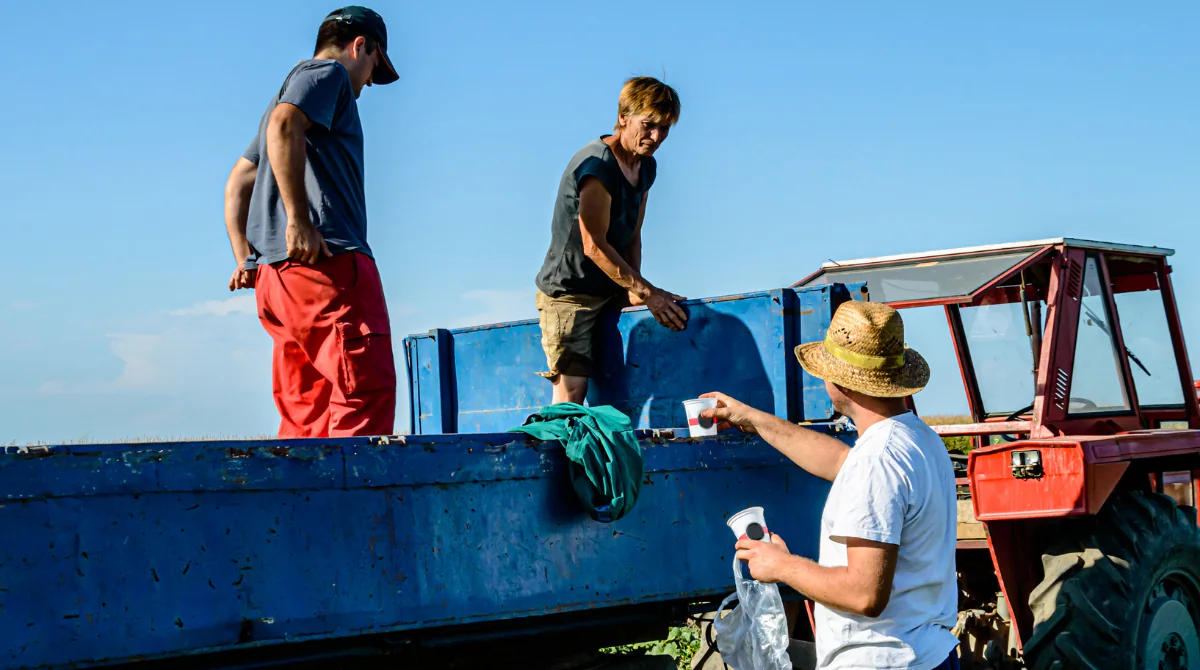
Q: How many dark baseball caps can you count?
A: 1